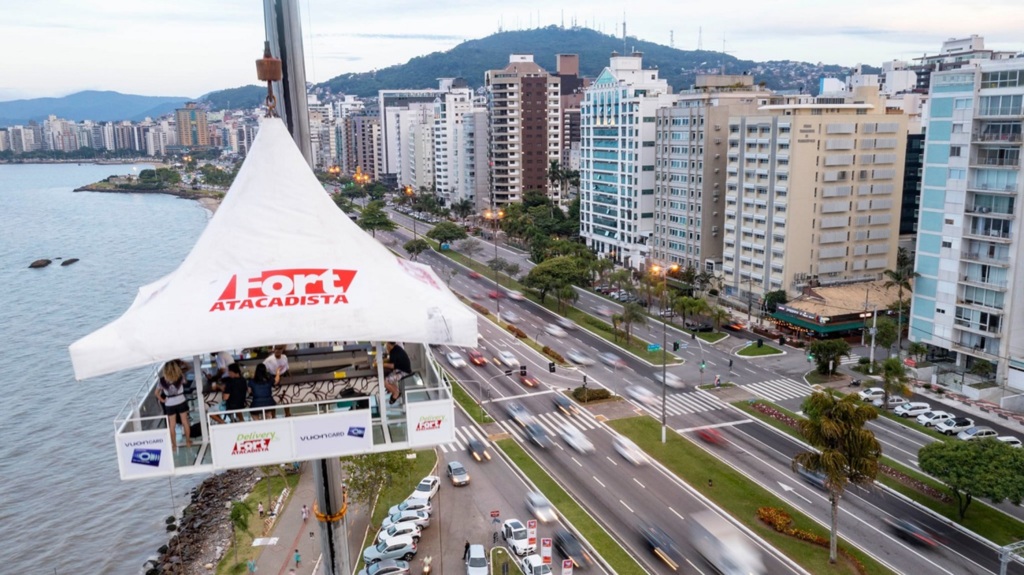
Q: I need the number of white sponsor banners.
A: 4